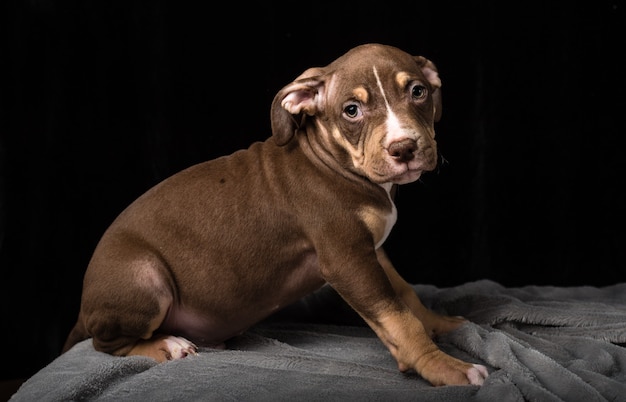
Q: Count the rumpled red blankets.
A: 0